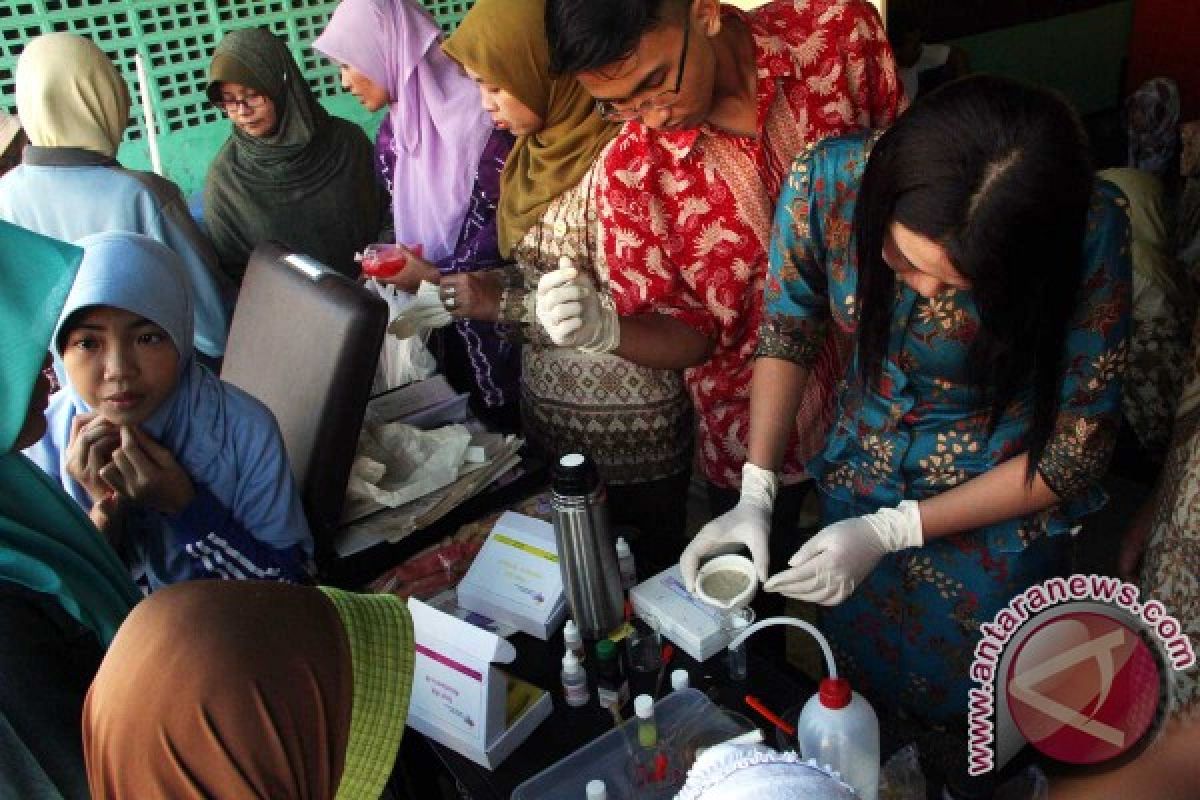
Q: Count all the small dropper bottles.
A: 3